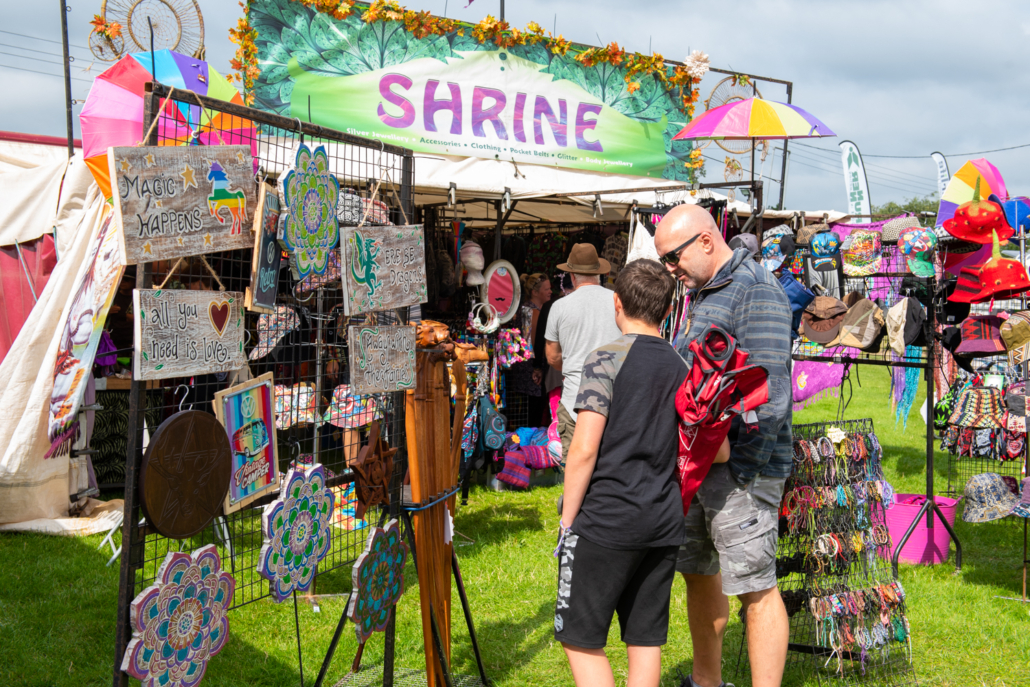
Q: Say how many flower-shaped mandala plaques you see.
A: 4